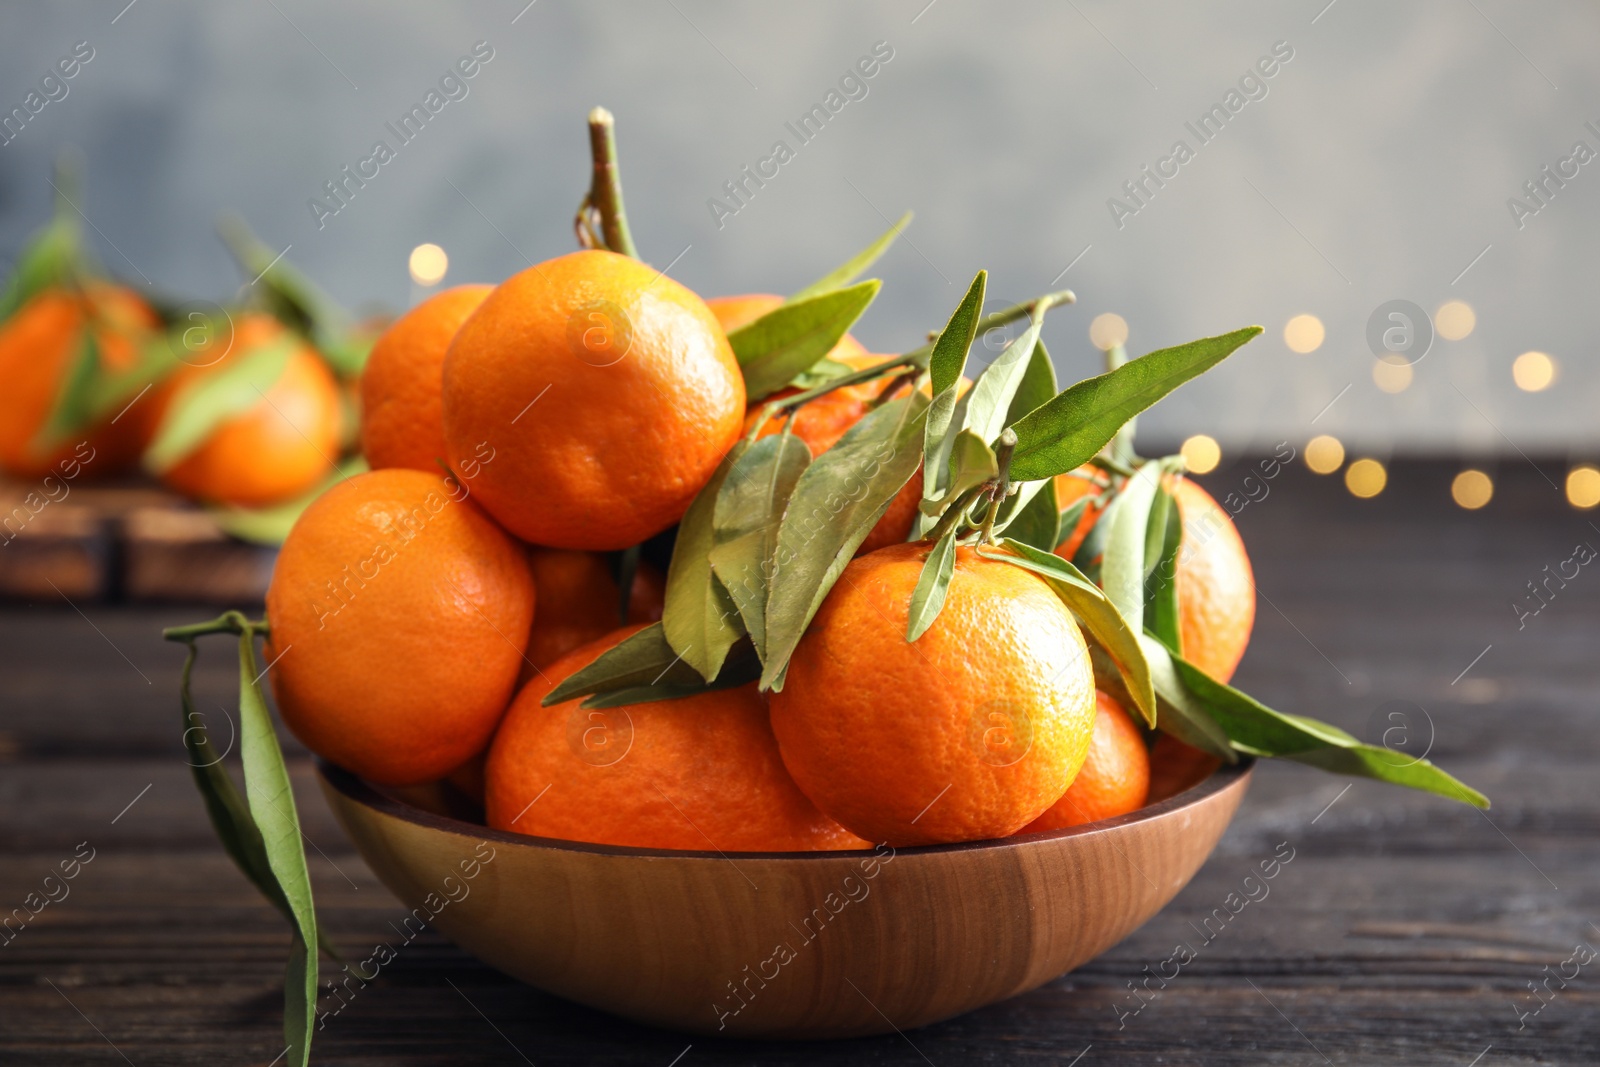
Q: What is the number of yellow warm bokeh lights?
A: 11